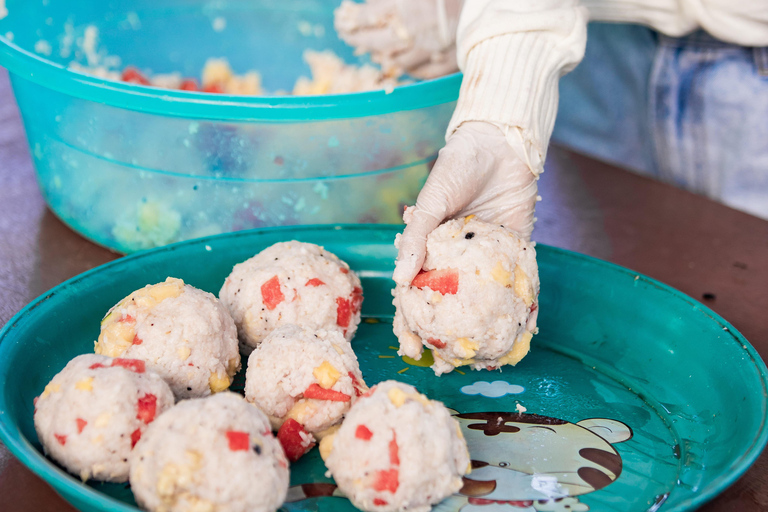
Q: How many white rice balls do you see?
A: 7